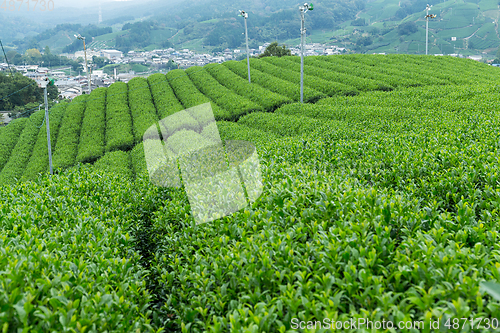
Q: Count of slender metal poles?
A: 5